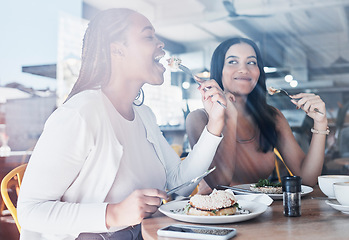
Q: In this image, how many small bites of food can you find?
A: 2